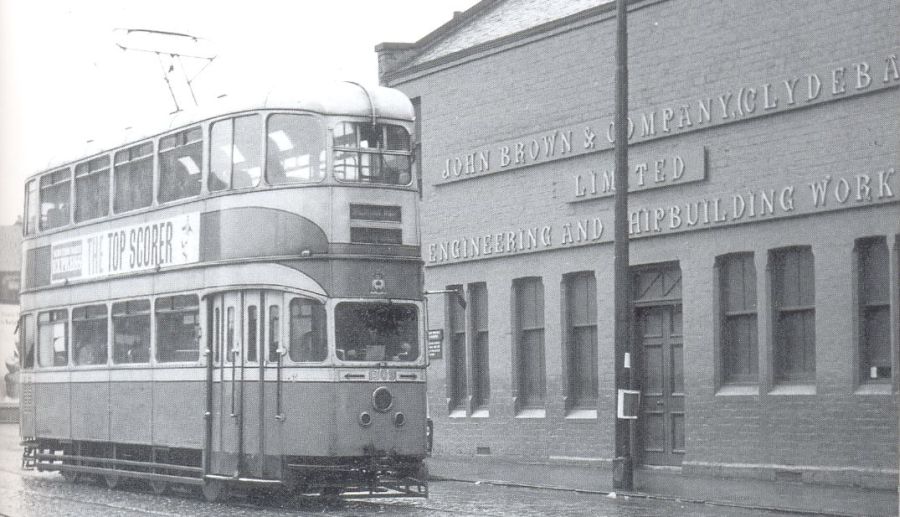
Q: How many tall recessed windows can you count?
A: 7